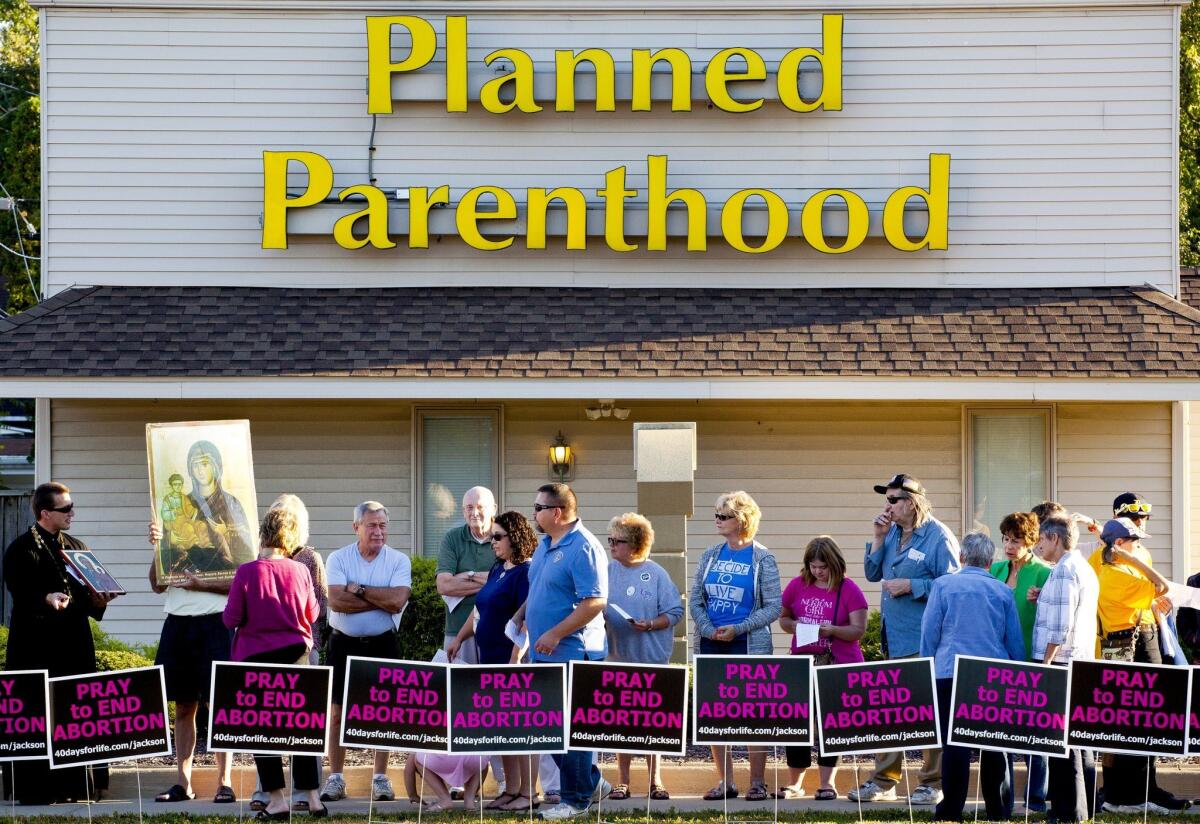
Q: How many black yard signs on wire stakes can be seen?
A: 11